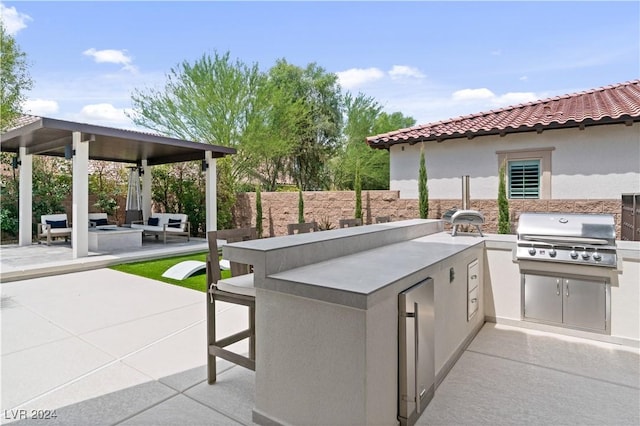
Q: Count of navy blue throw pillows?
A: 4